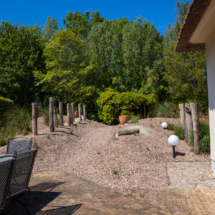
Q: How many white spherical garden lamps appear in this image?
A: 2